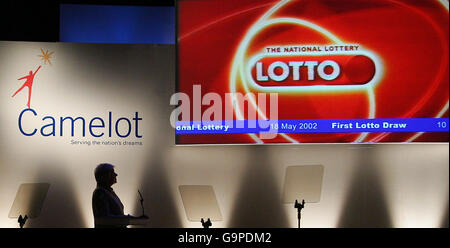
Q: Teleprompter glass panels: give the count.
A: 3